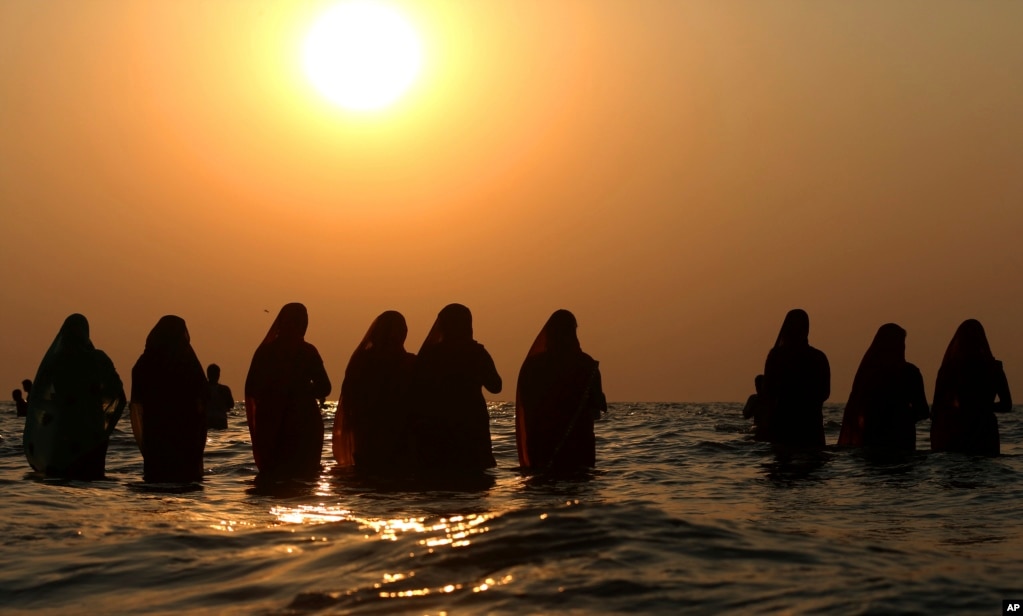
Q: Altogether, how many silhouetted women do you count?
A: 9